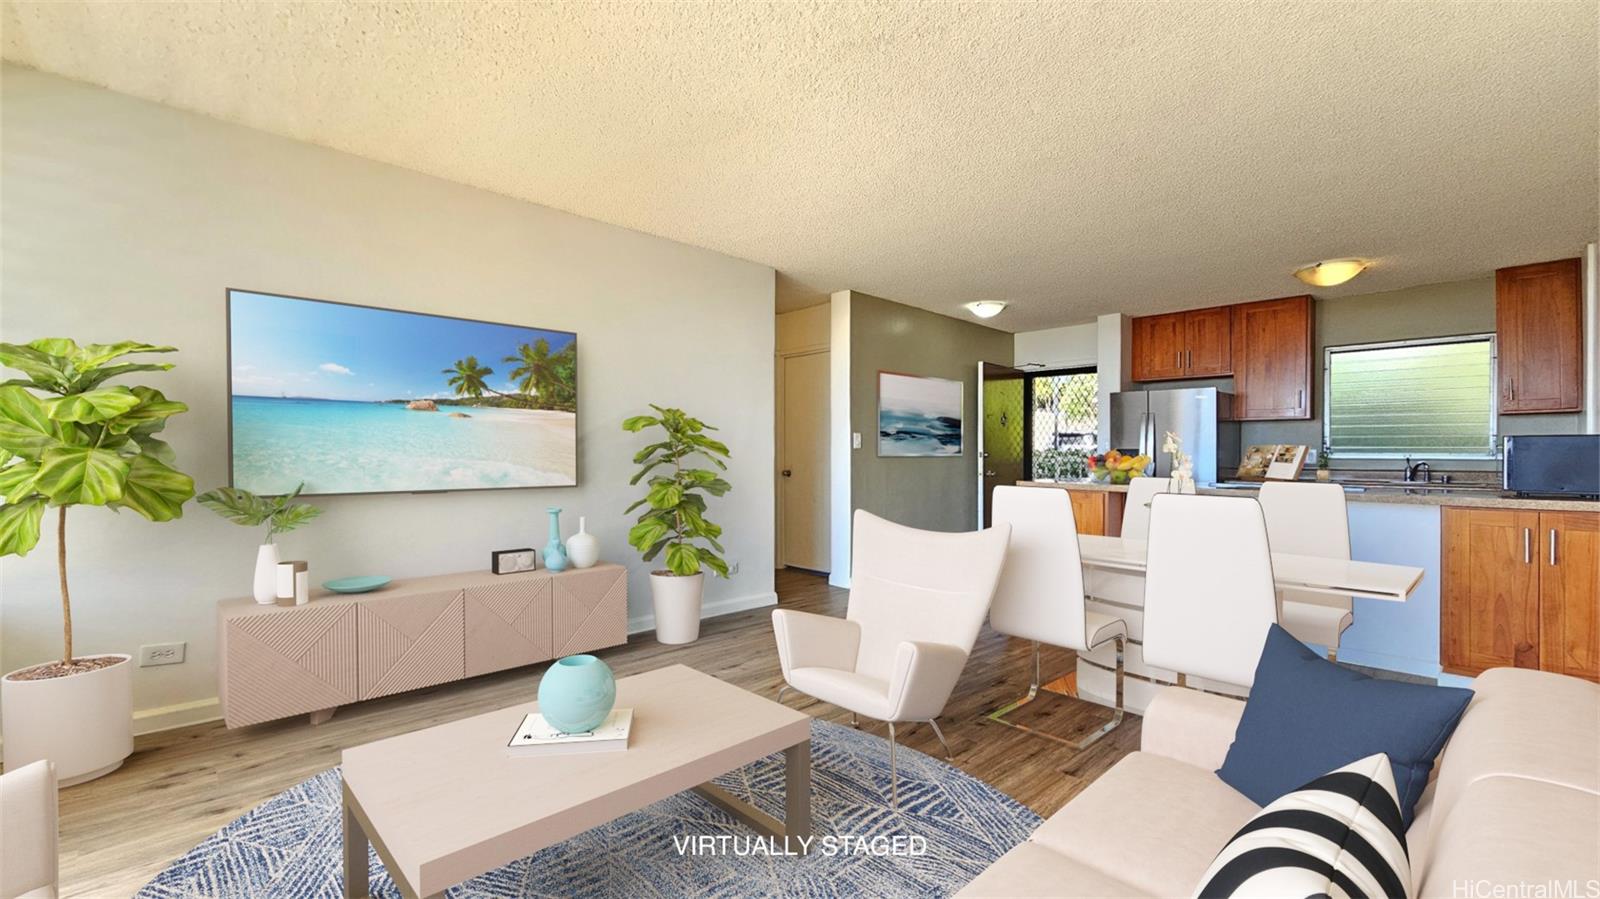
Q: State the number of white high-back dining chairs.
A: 4